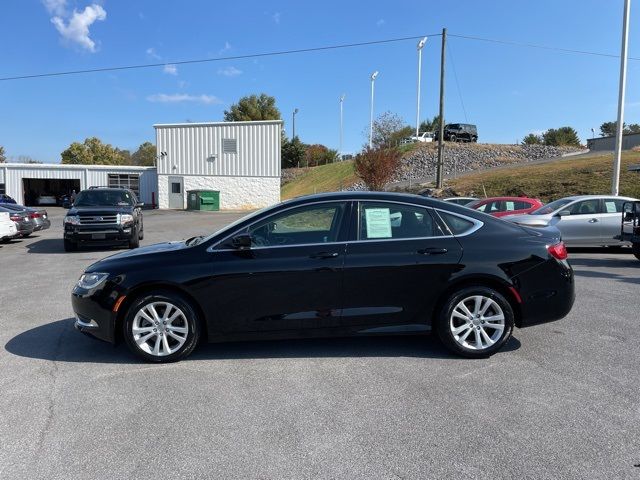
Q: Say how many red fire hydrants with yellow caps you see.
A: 0